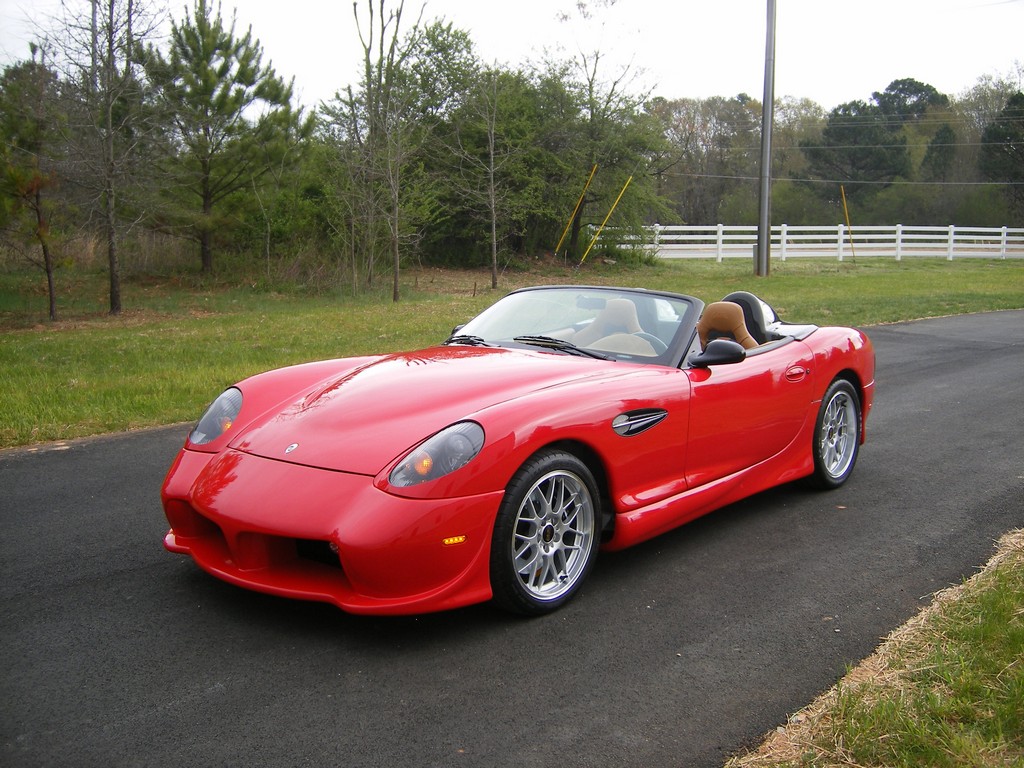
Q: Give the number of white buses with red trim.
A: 0